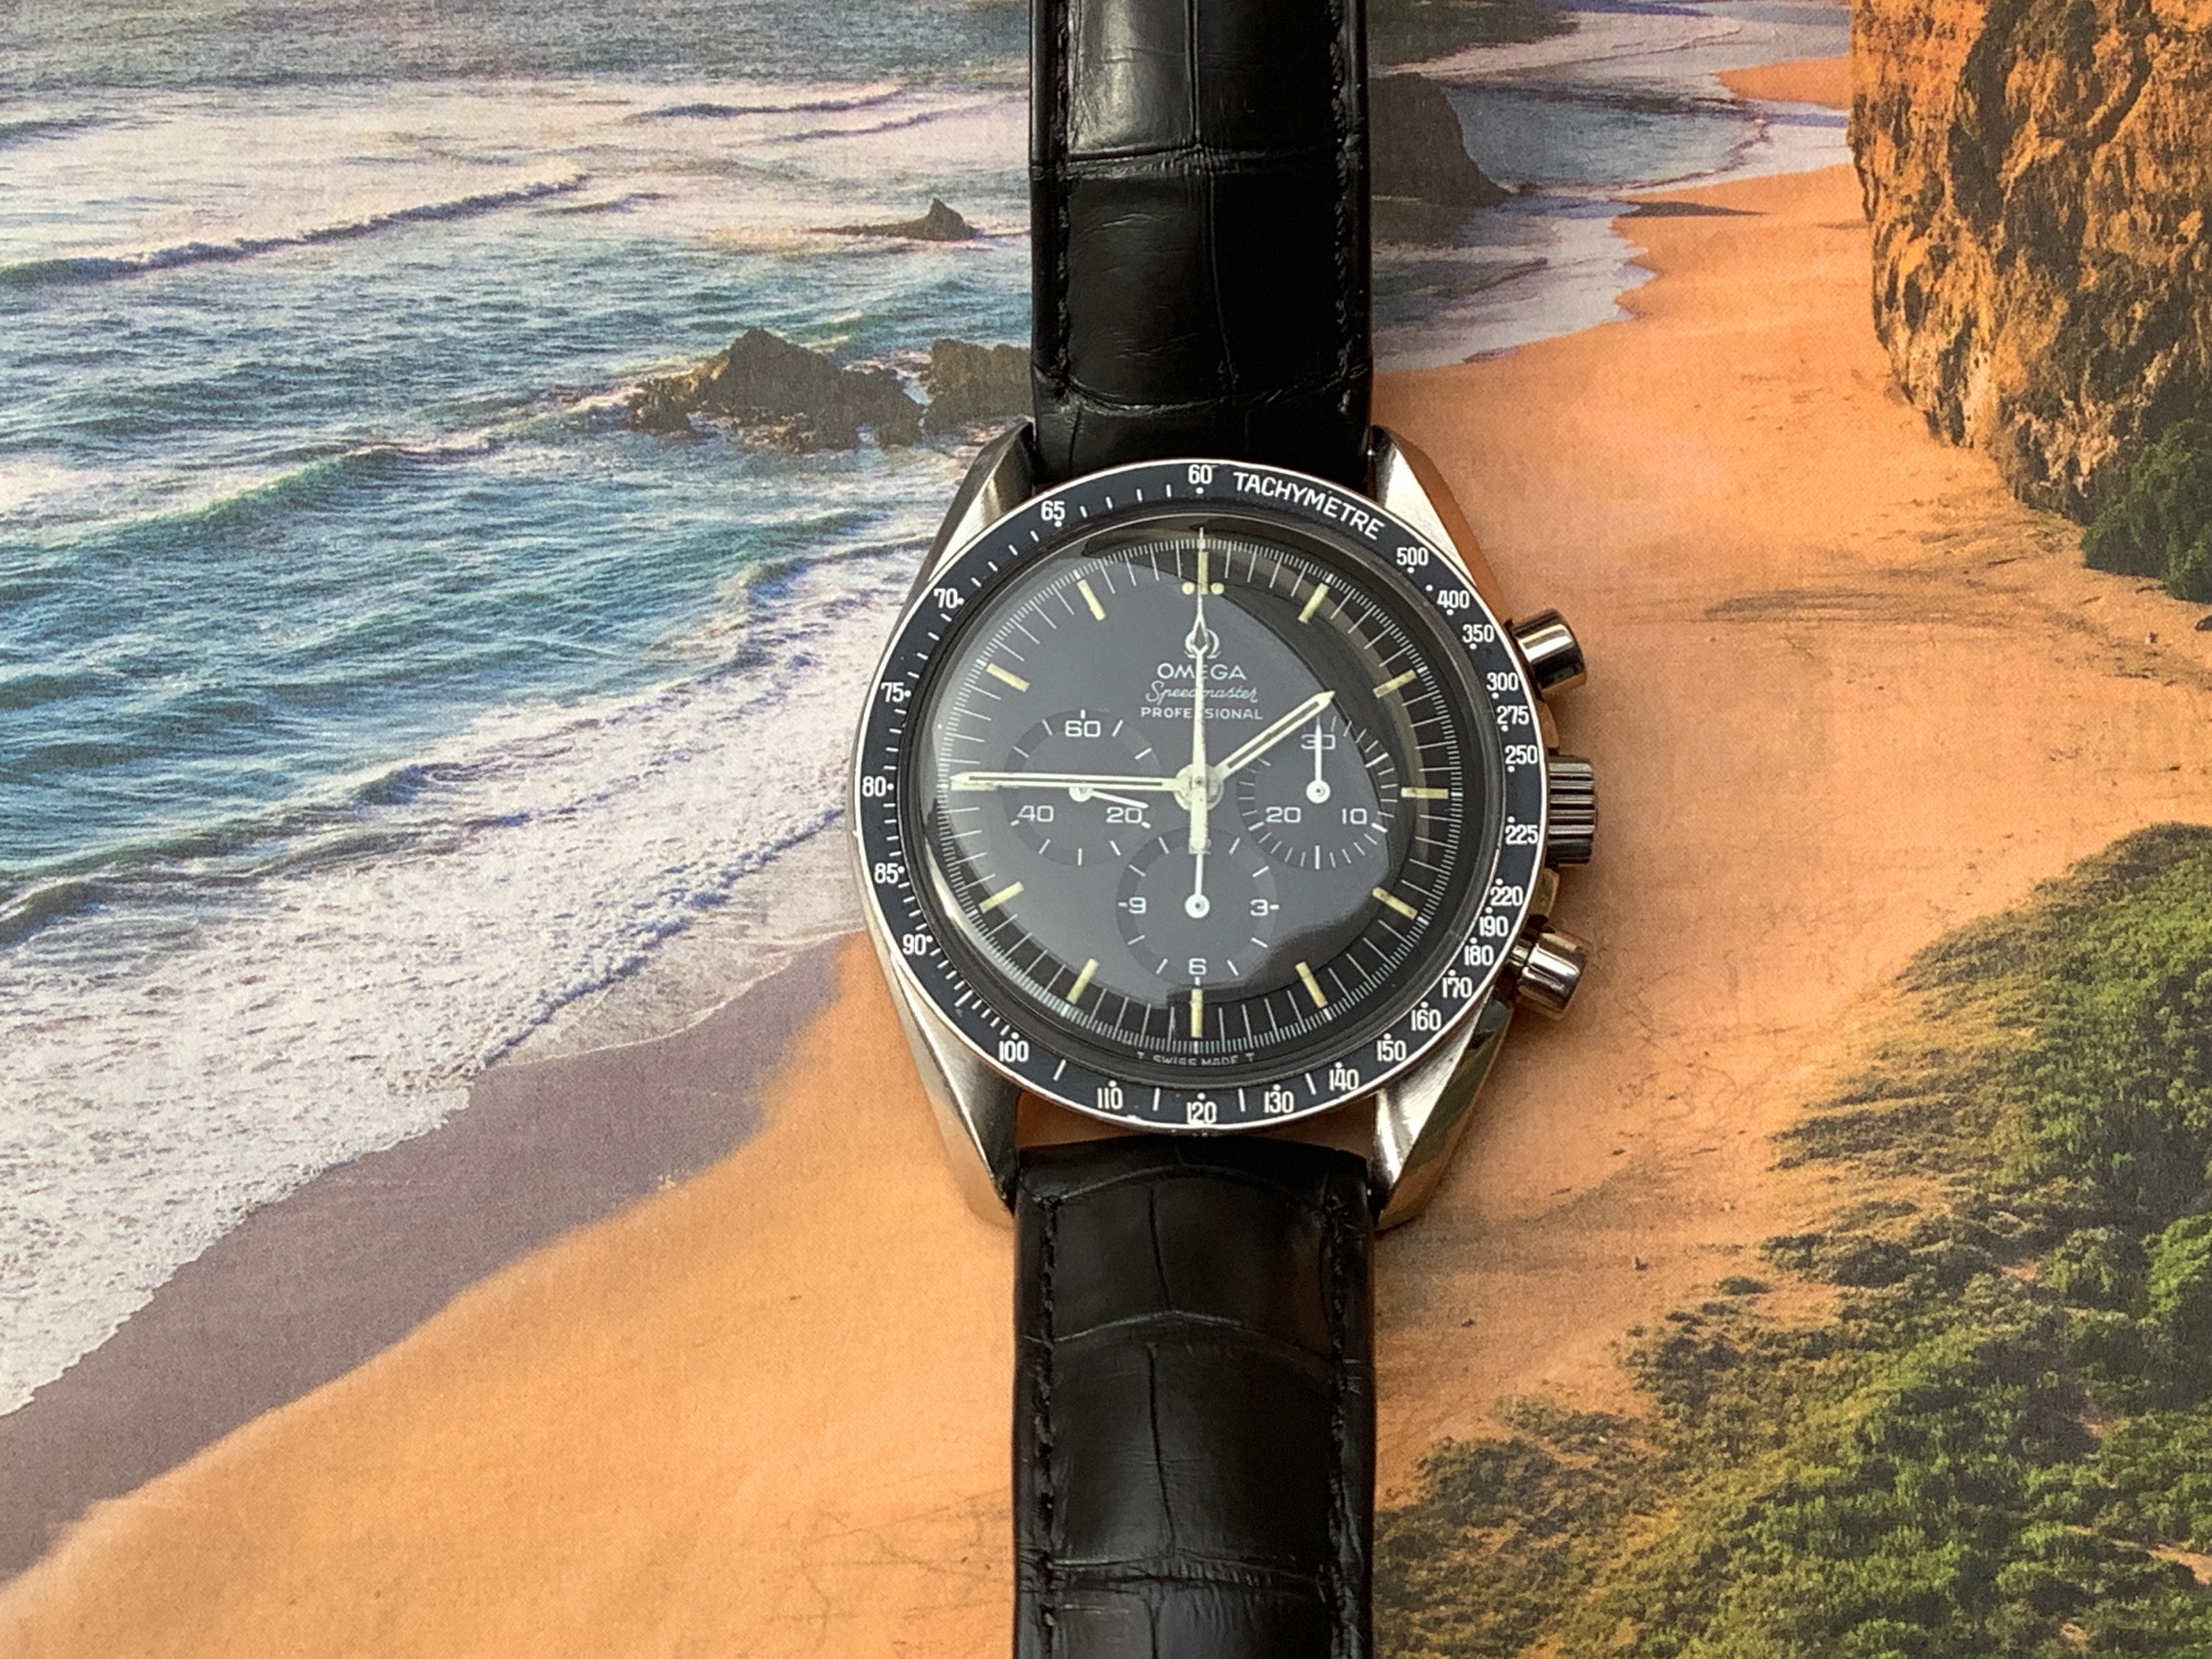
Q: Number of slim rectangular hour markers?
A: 12